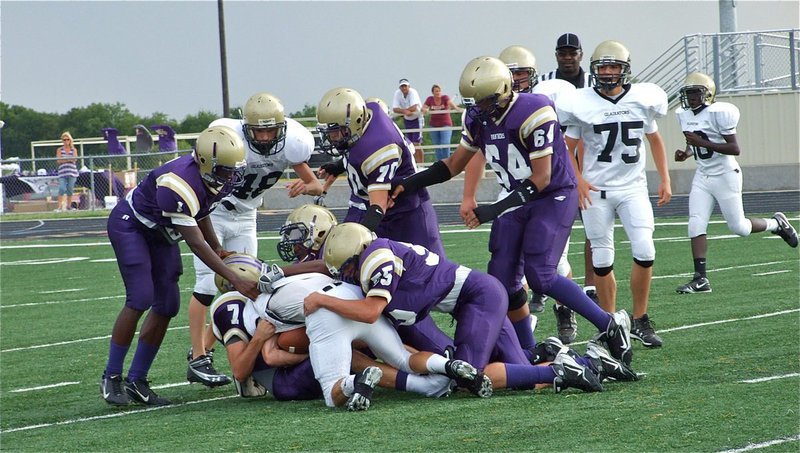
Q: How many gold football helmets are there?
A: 11